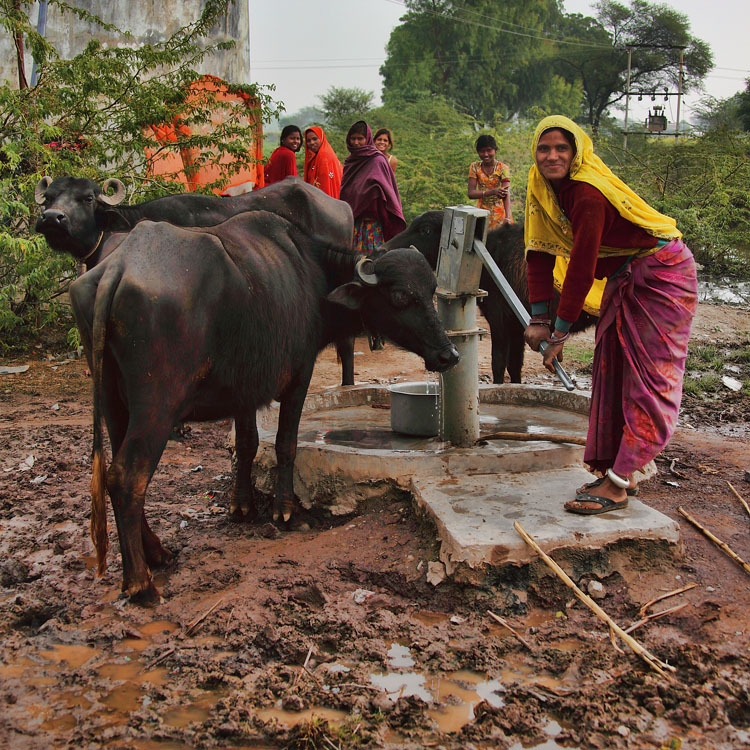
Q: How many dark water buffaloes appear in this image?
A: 3